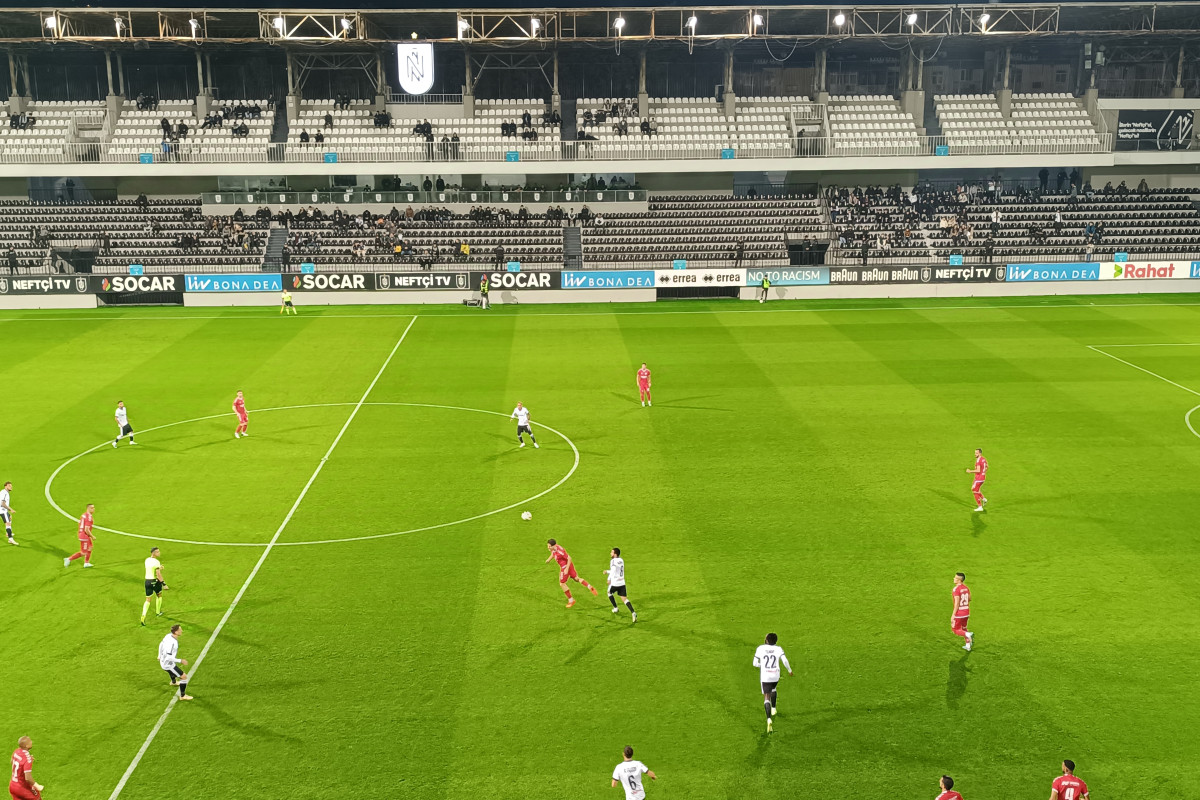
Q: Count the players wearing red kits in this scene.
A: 9